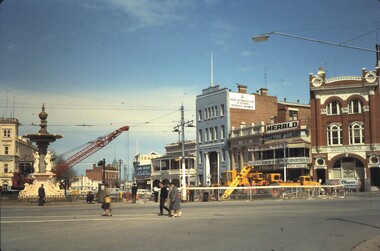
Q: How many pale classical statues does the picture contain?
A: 2